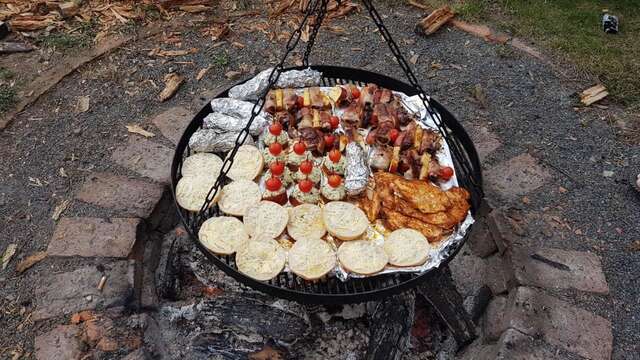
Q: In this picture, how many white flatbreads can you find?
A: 12